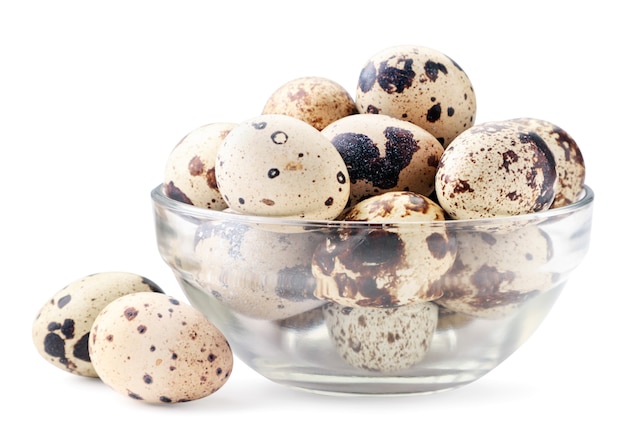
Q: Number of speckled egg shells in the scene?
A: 13